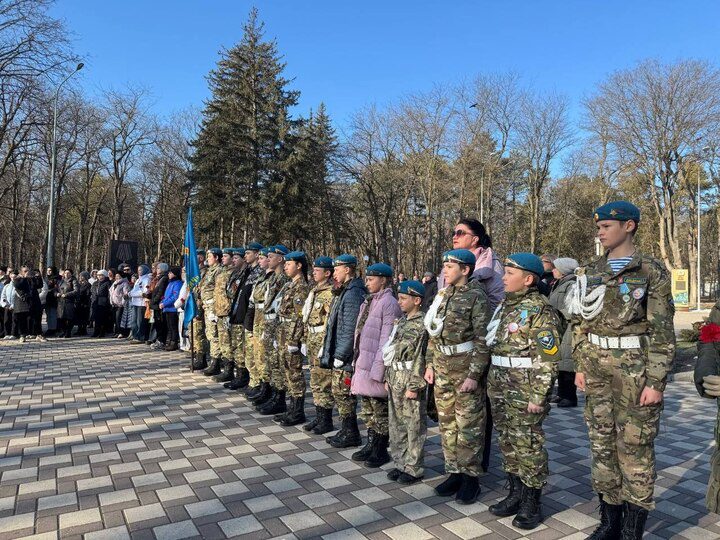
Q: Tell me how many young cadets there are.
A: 15